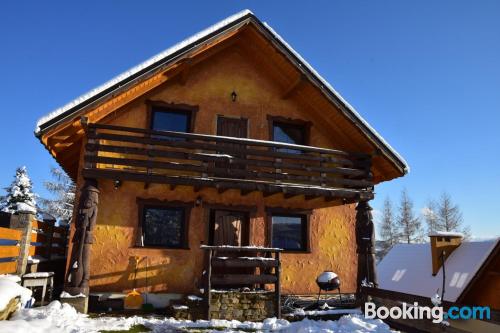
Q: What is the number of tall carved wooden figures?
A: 2